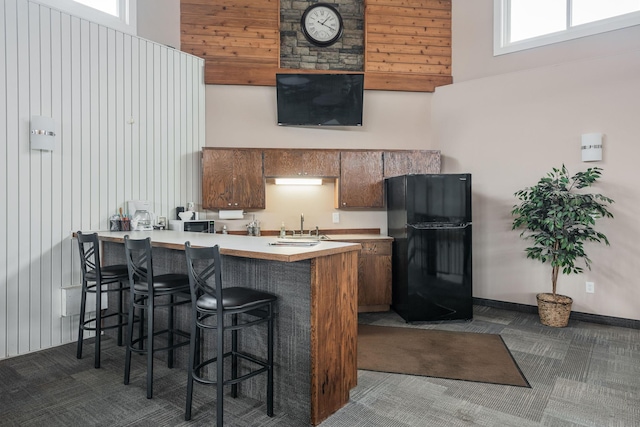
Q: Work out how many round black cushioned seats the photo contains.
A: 3